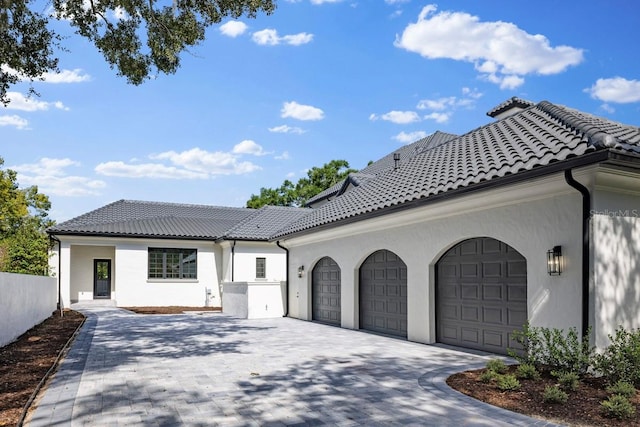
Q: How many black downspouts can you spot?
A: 4